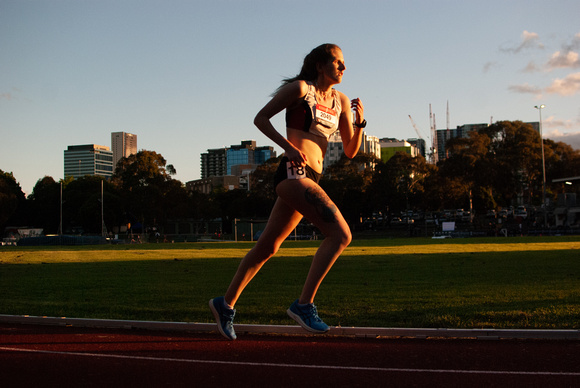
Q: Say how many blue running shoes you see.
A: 2